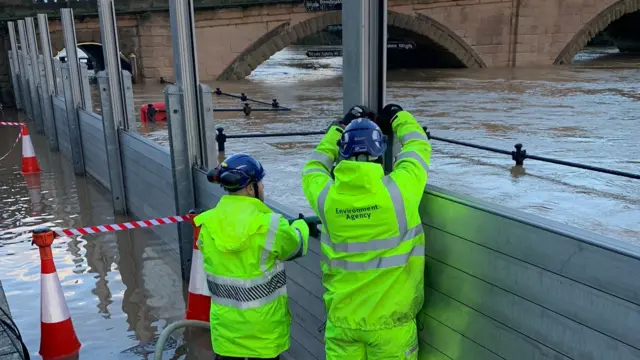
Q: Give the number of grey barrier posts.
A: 8